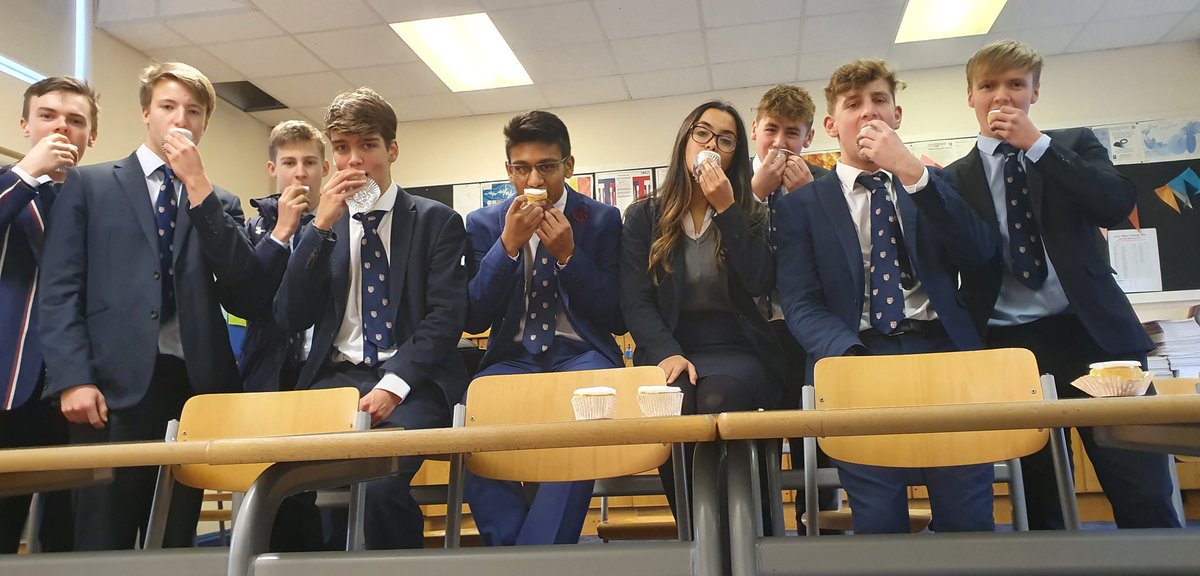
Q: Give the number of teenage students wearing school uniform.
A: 9